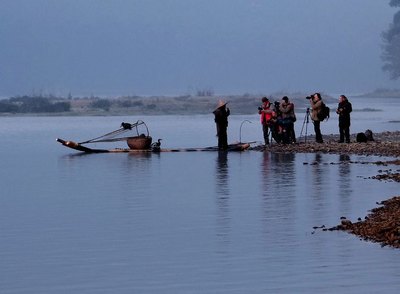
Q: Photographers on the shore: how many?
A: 5